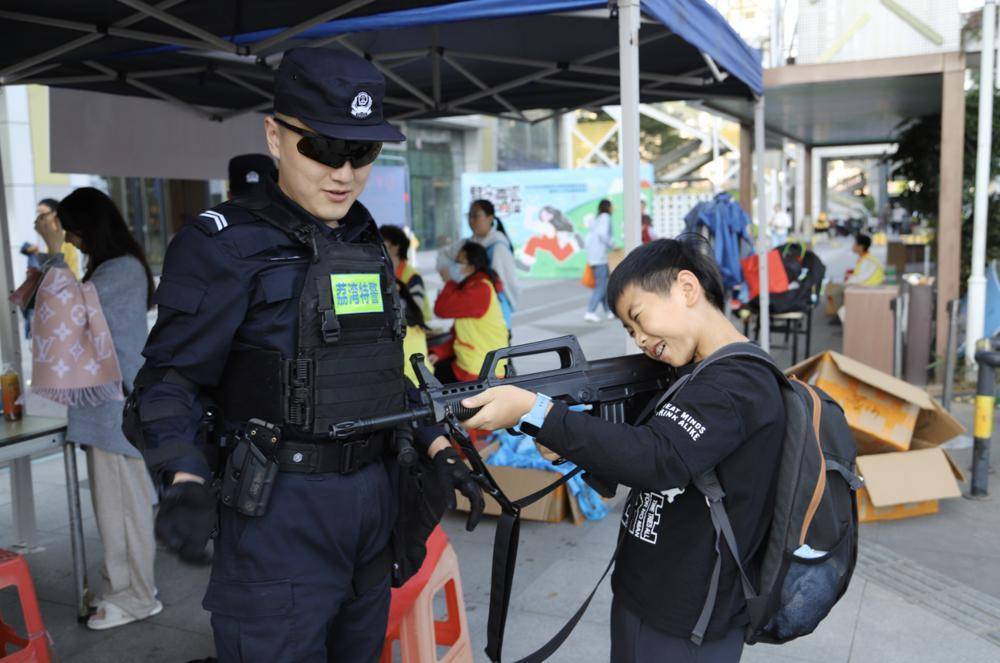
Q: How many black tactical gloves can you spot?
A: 2